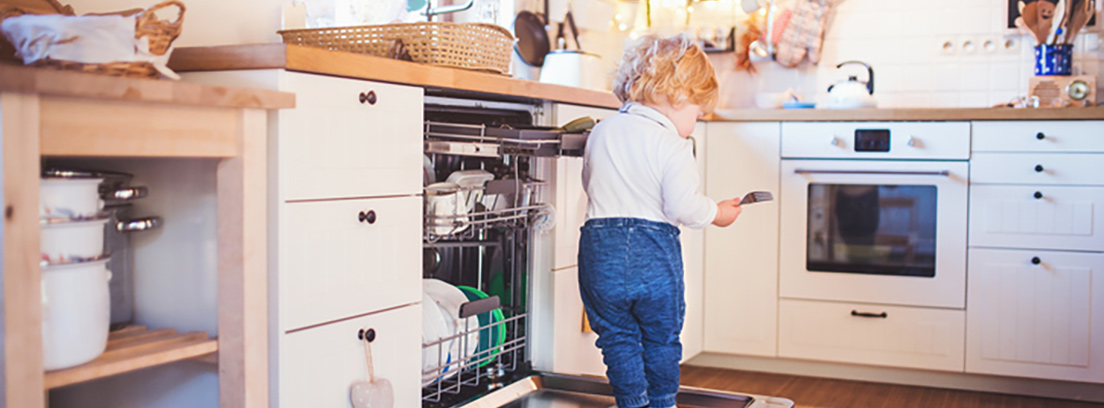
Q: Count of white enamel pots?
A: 3